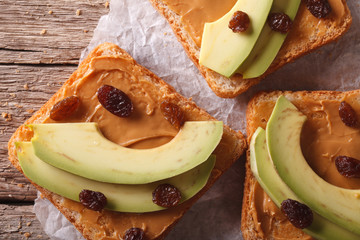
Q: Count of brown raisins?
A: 12